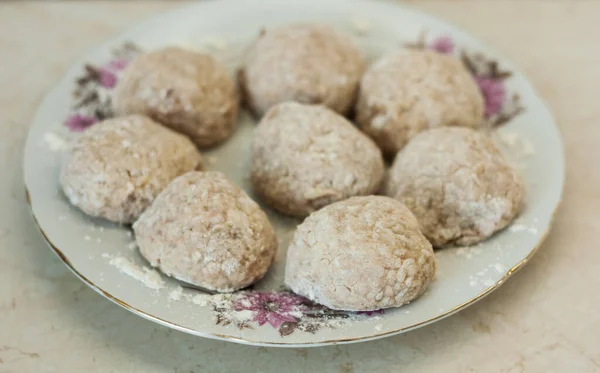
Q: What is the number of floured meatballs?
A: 8